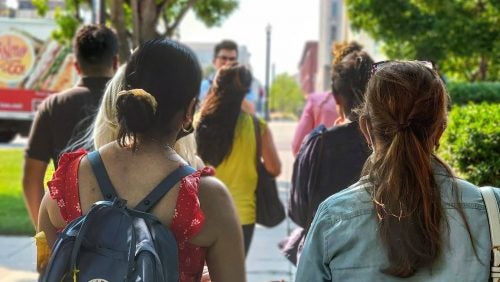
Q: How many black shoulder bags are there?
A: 1